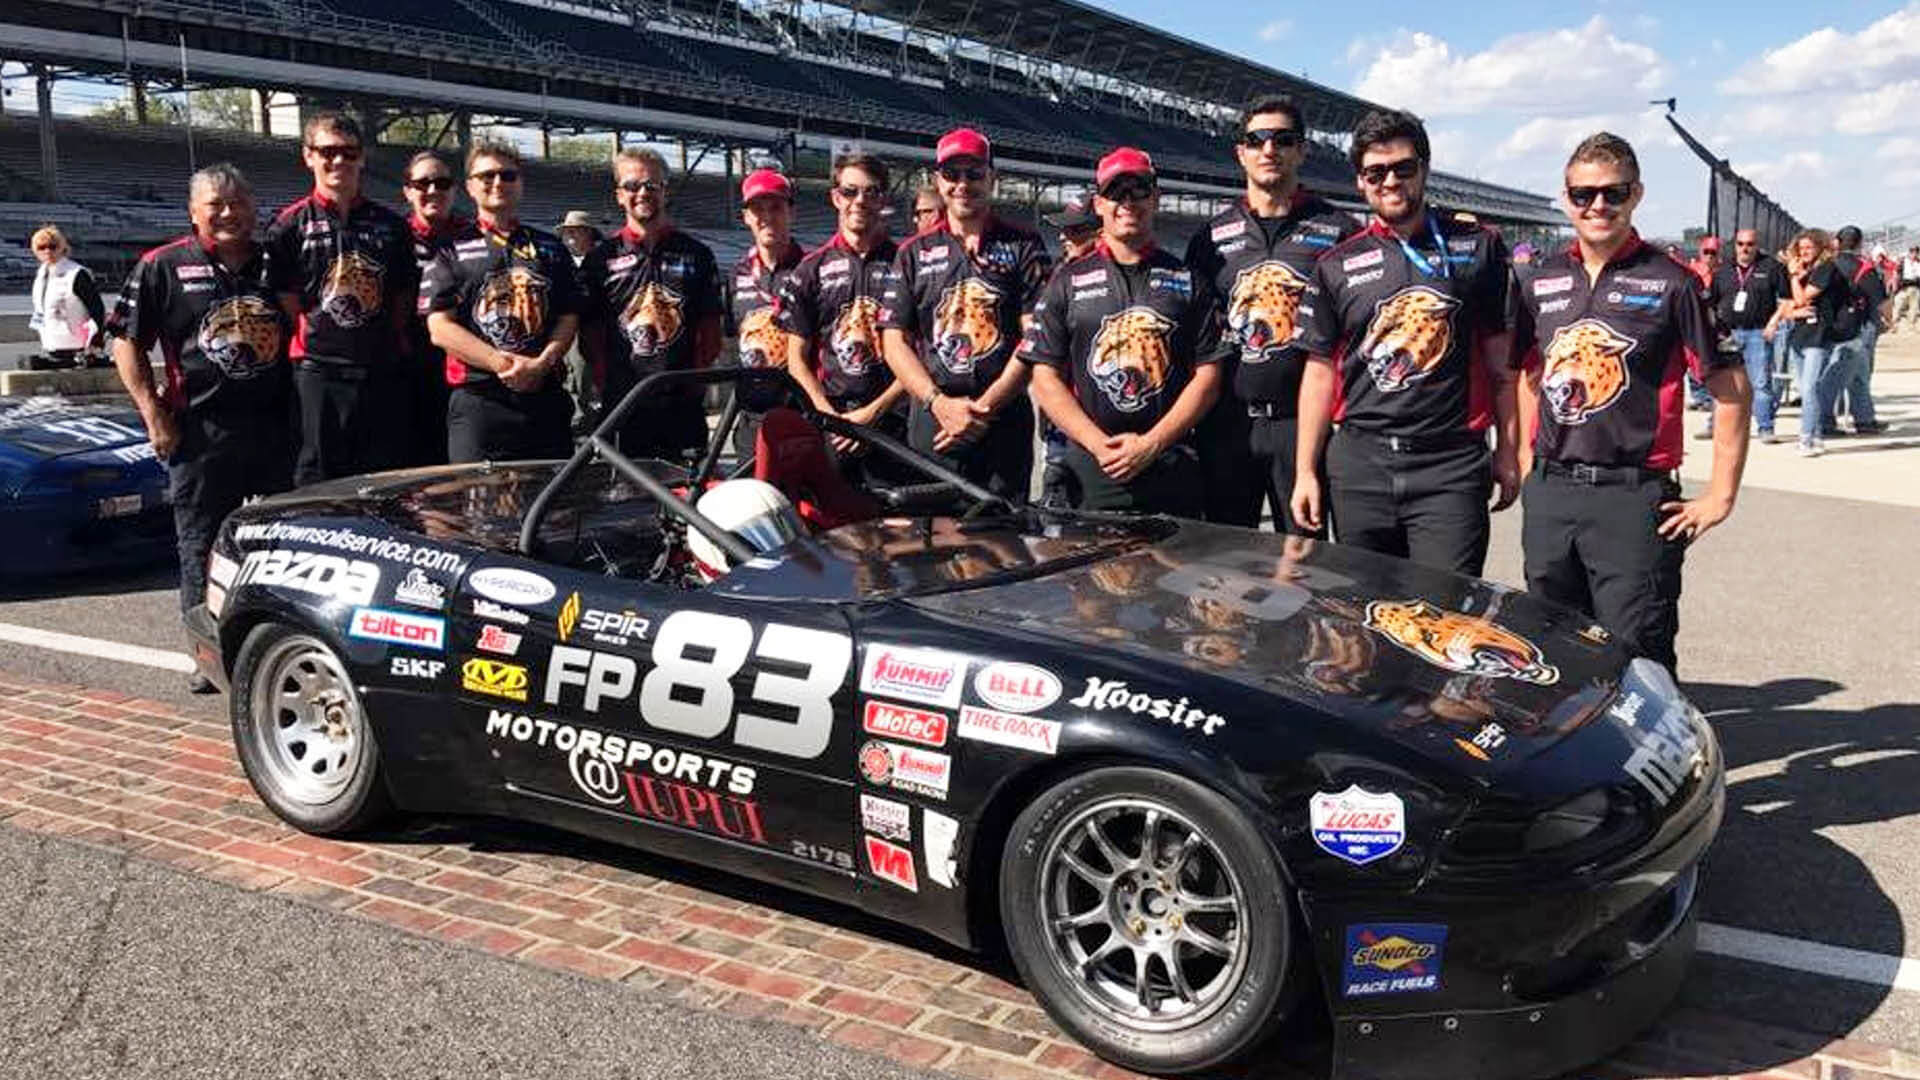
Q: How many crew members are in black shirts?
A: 12